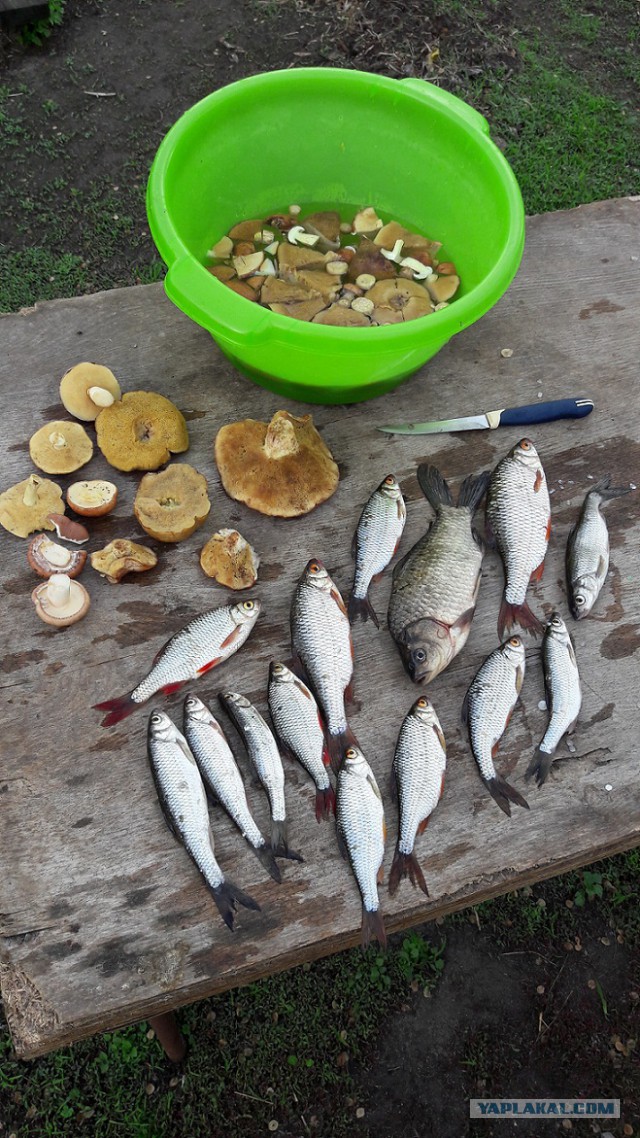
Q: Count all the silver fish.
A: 14